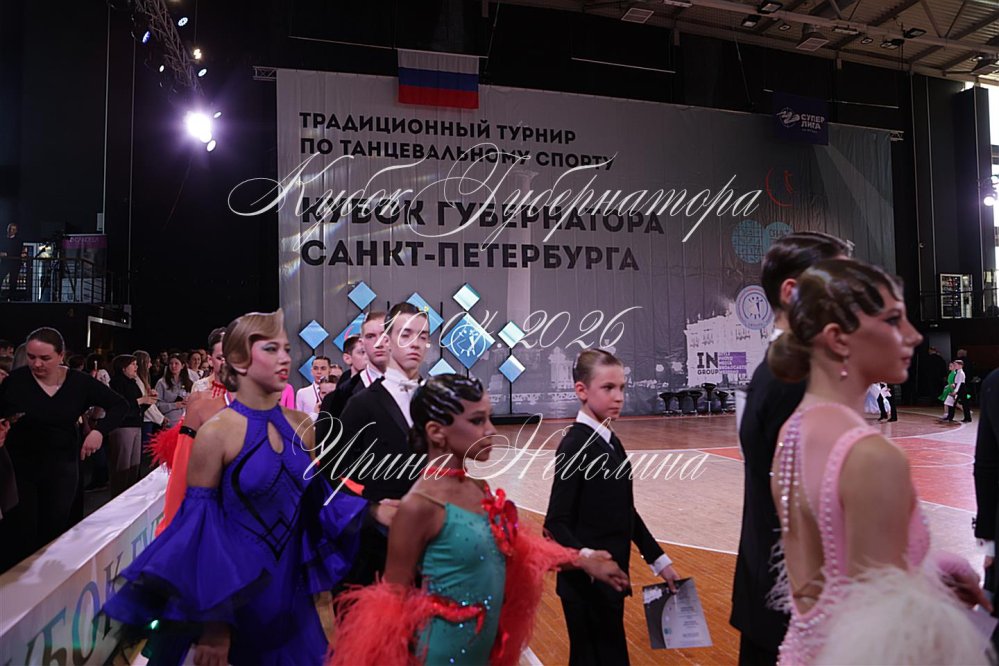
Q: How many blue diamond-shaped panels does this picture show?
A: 10